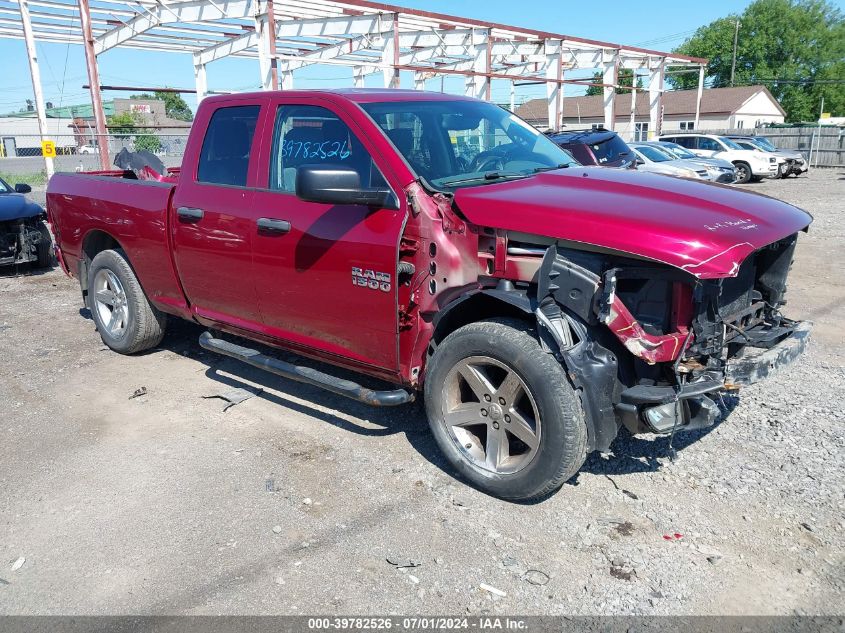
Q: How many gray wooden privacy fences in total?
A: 1